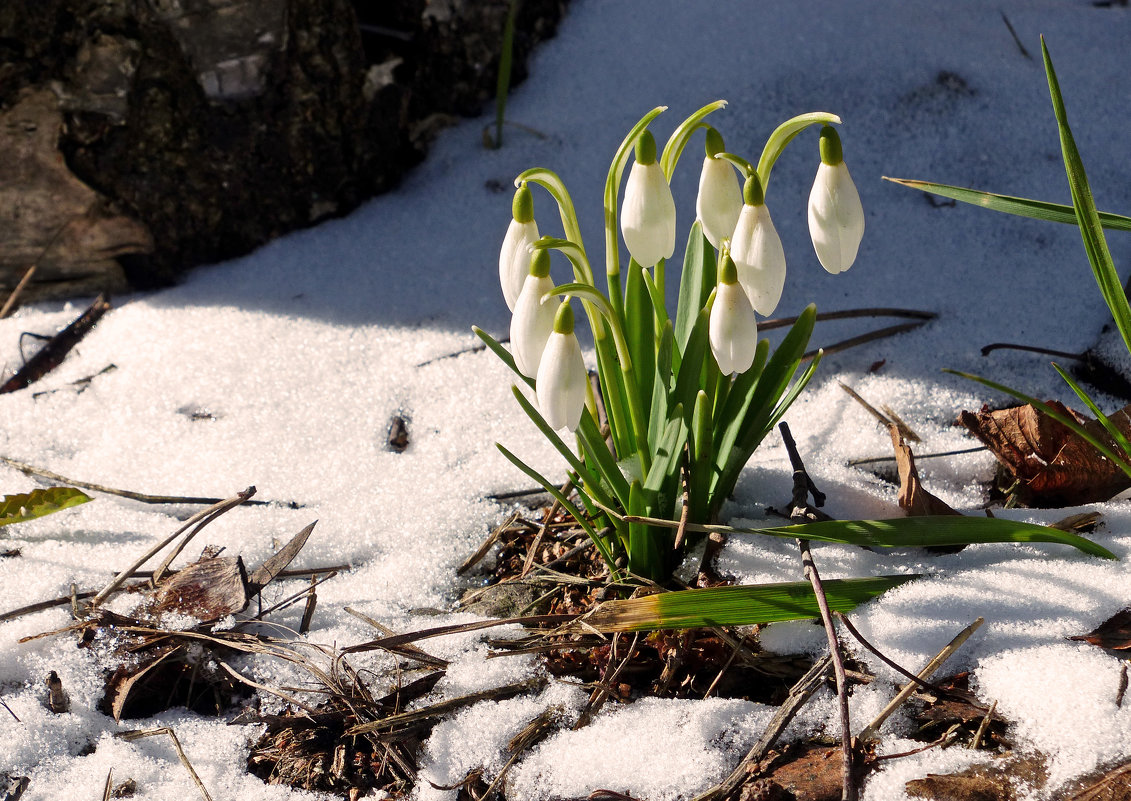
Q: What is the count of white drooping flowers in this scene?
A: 8